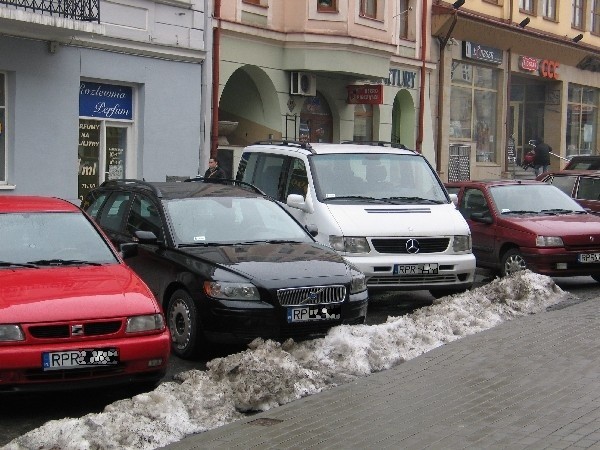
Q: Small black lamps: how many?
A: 3